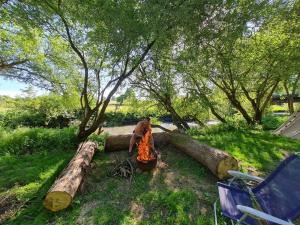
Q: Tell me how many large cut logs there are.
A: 3